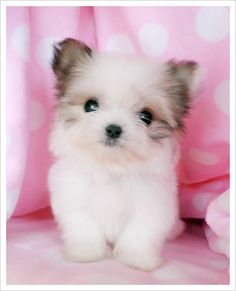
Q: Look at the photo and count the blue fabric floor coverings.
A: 0